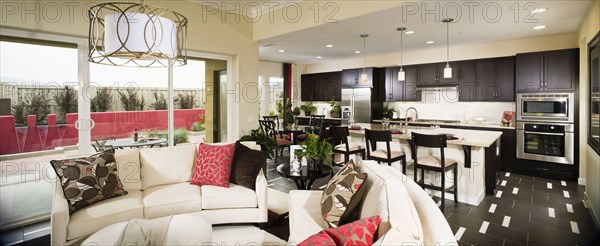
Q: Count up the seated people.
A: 0